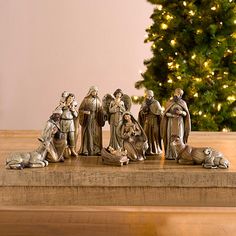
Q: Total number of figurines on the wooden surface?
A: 11